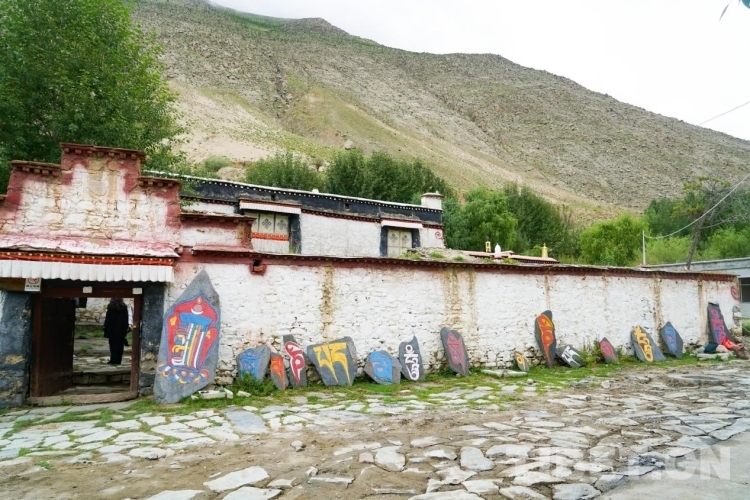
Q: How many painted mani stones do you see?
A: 15